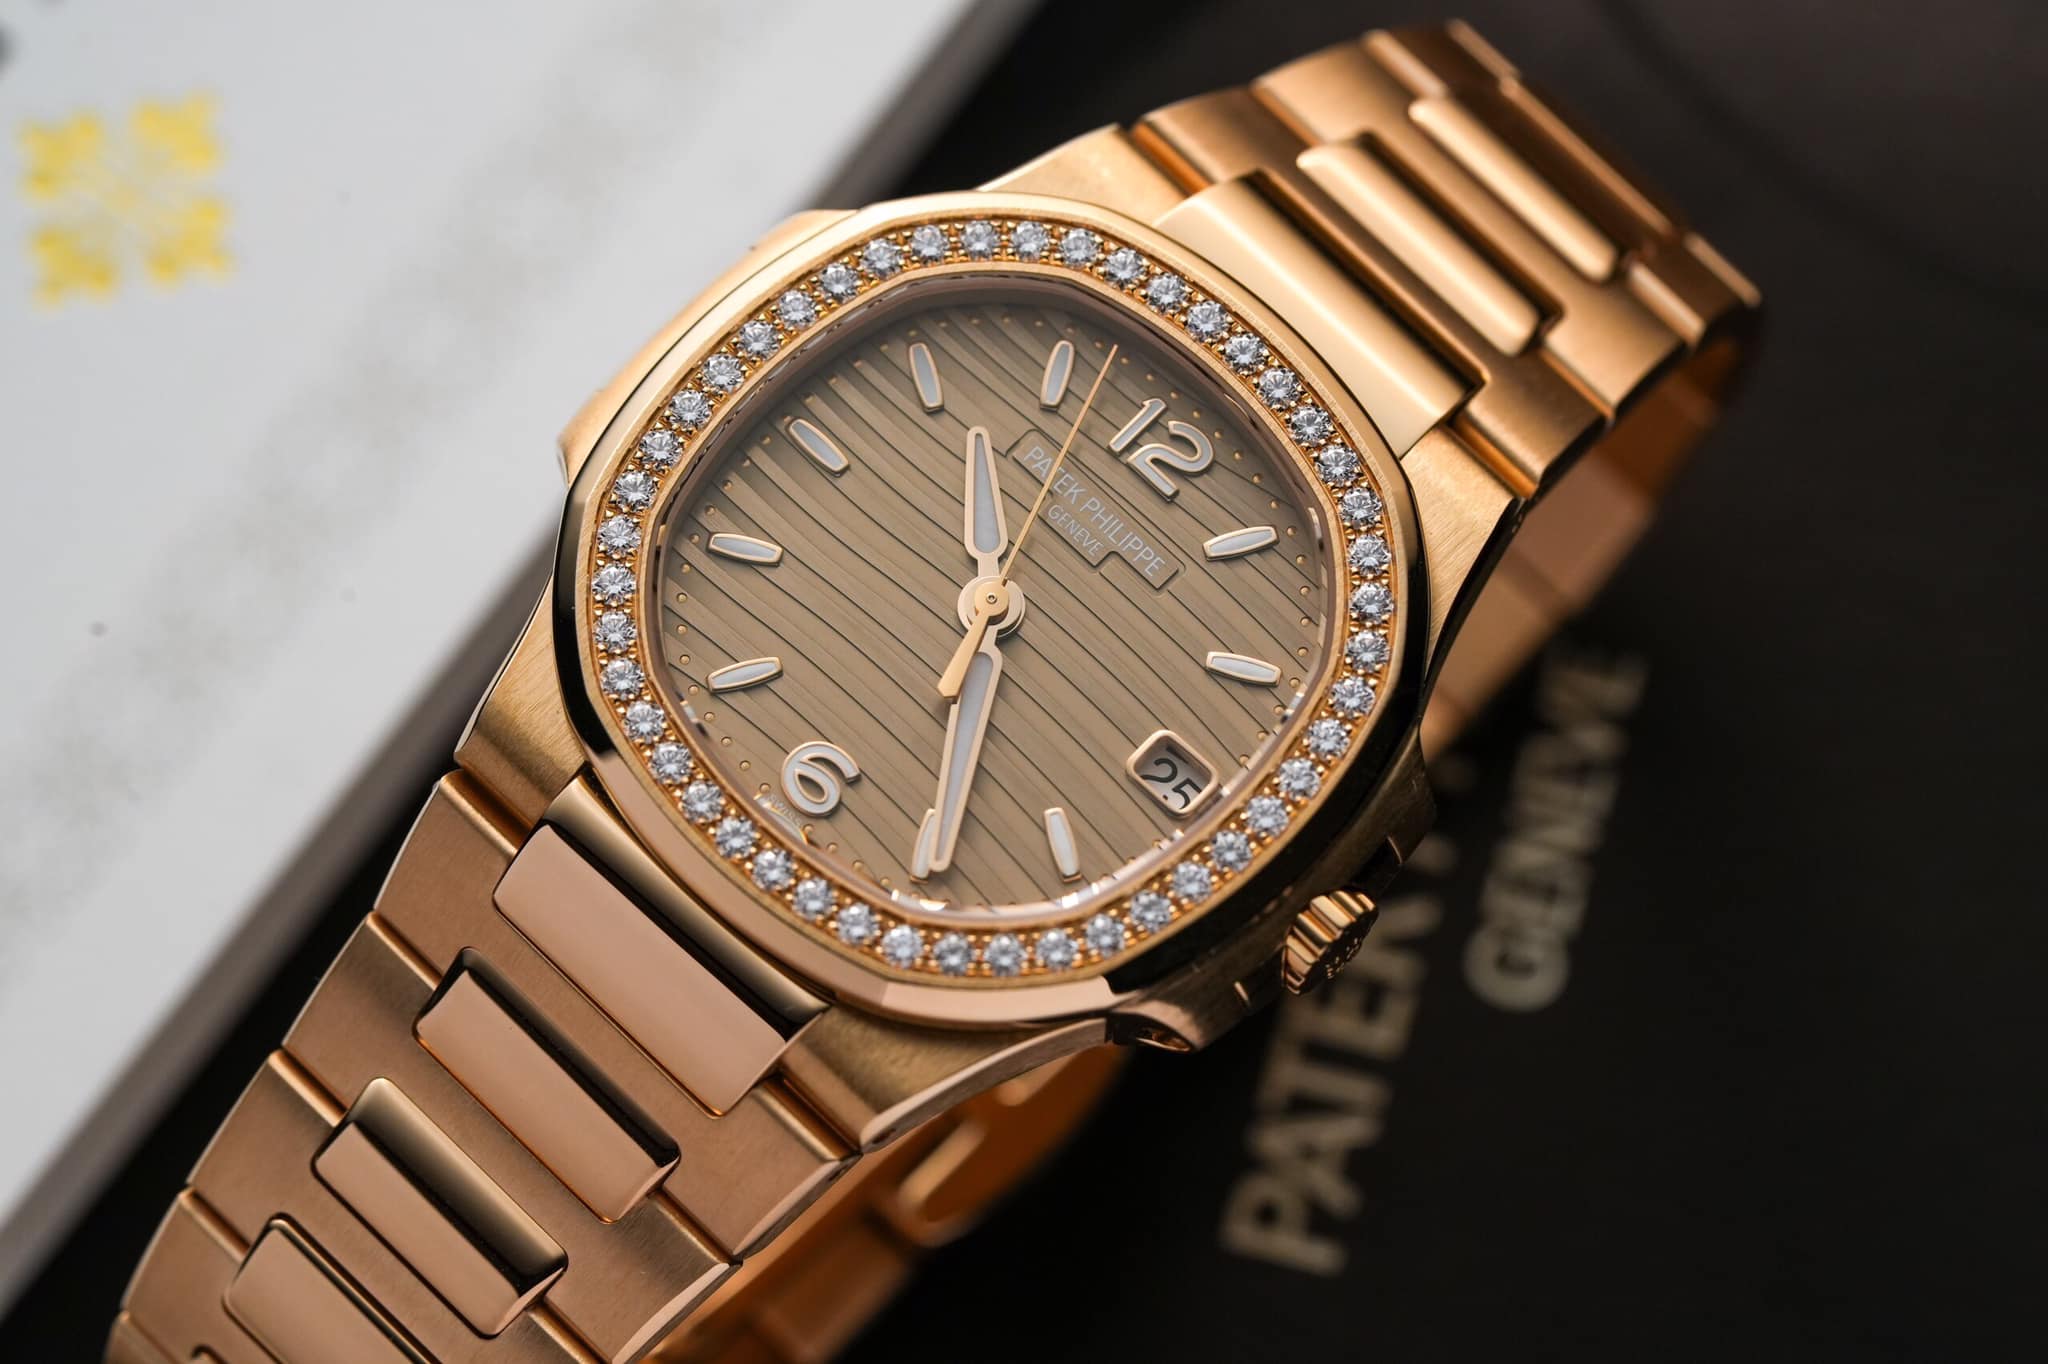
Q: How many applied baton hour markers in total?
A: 9